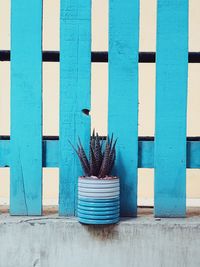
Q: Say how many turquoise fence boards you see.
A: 4